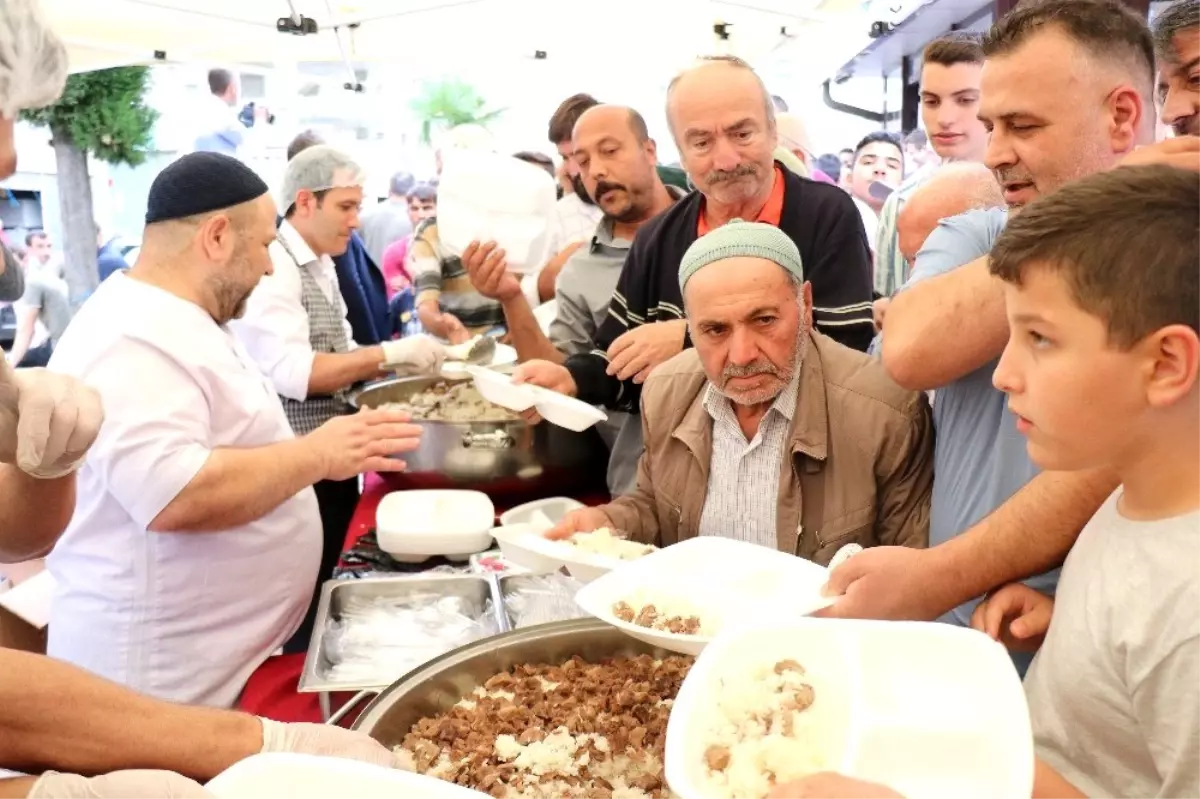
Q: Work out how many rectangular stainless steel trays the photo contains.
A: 2